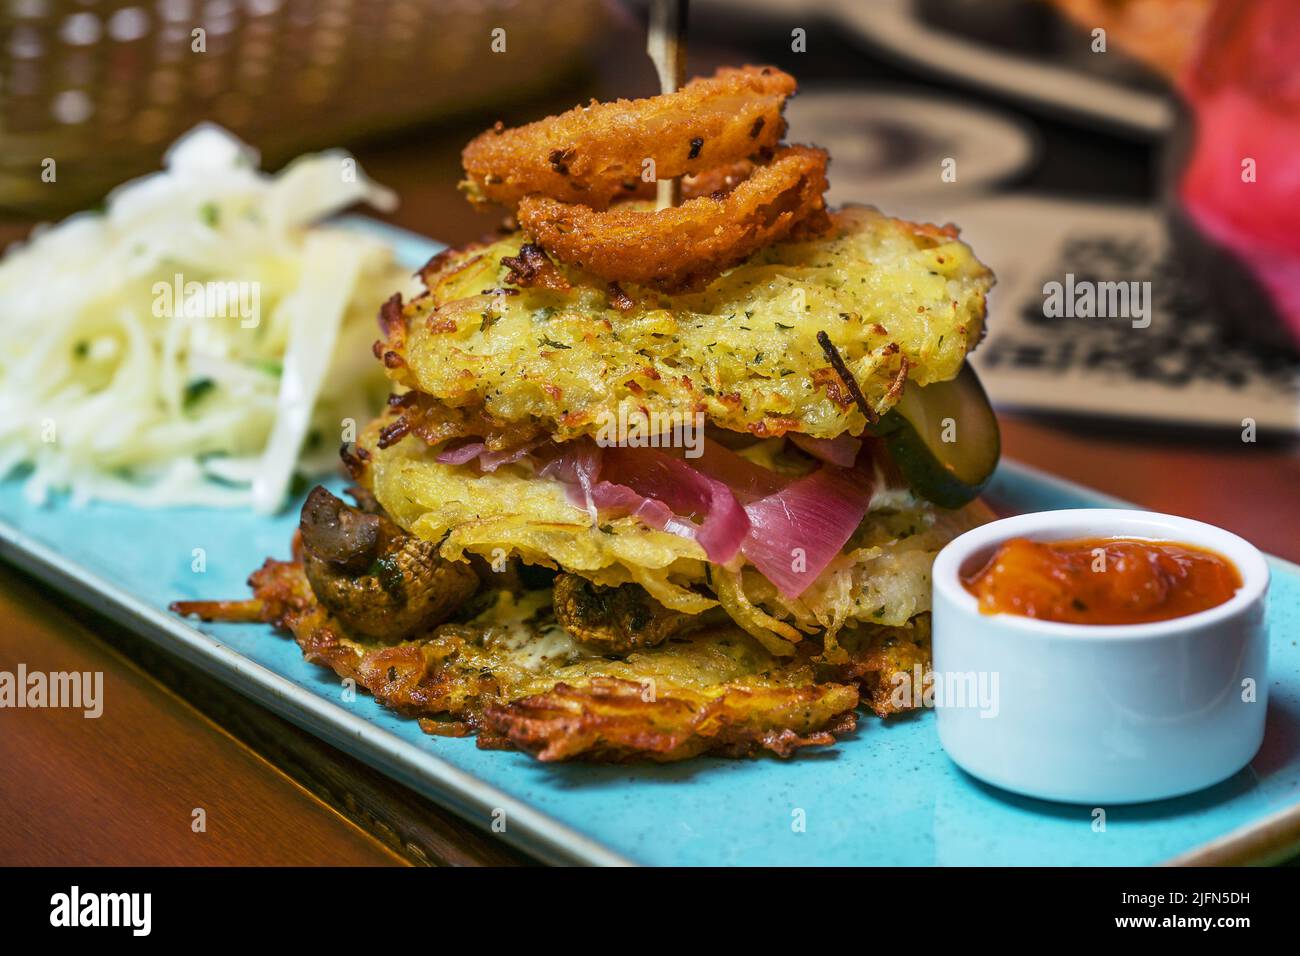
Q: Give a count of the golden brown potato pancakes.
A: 3